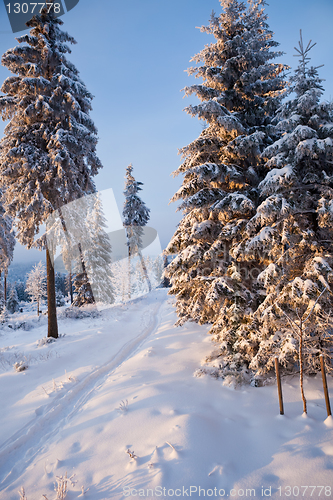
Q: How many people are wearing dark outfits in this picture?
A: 0